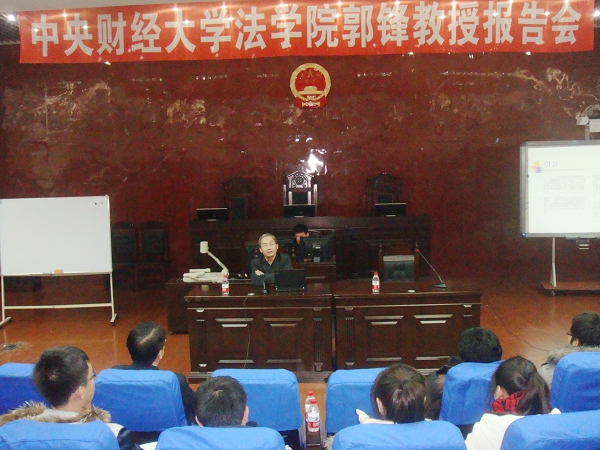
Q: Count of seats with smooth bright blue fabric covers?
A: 10